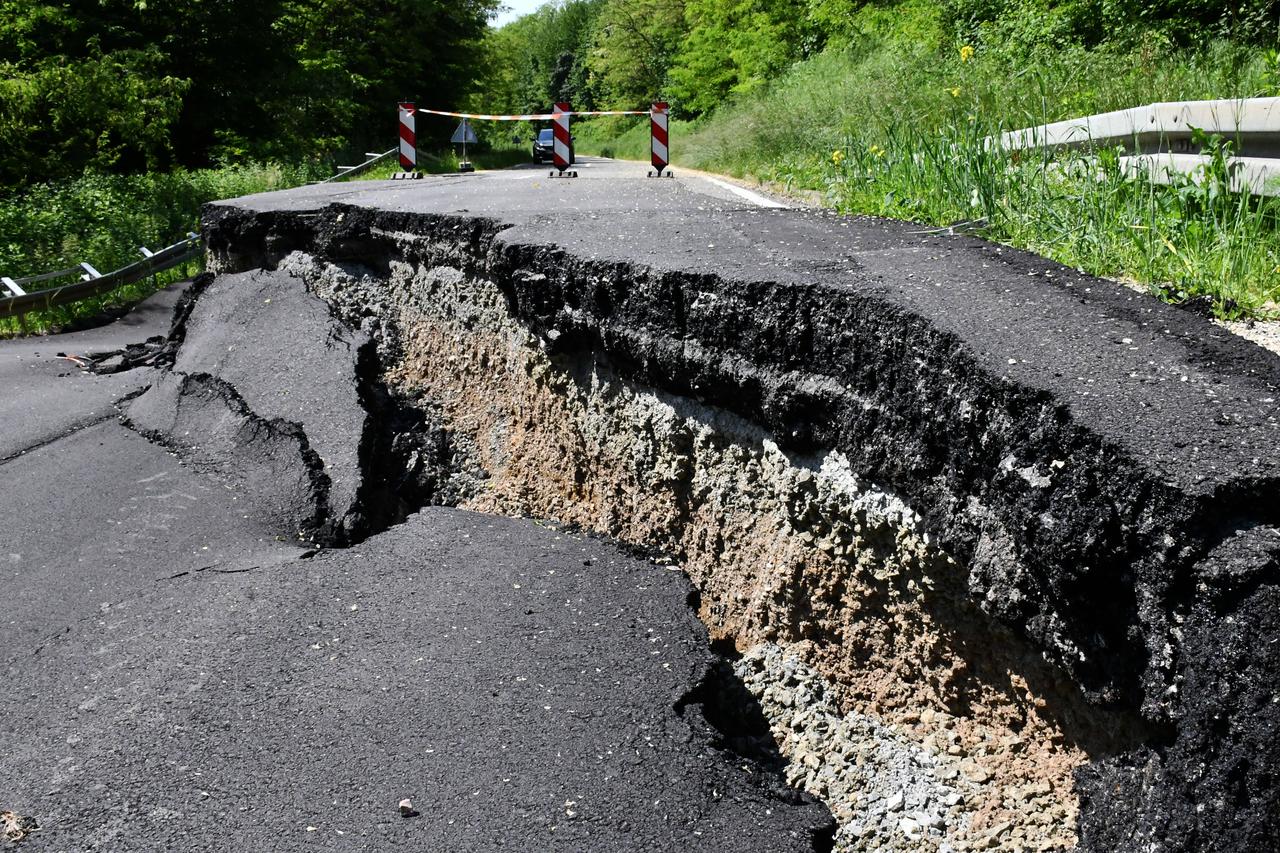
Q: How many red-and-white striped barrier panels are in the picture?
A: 3